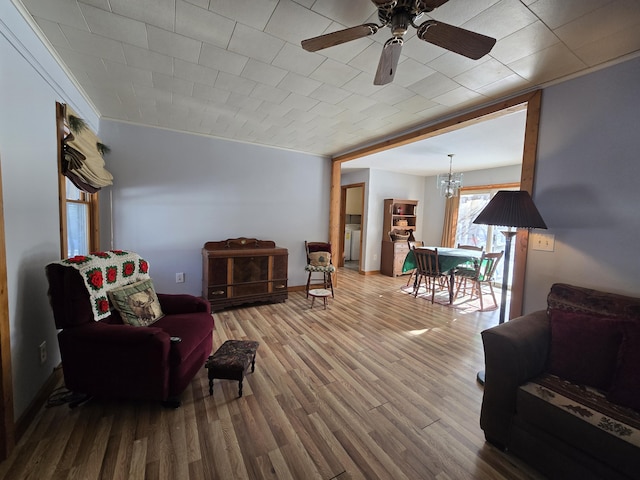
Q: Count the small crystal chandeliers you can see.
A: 1